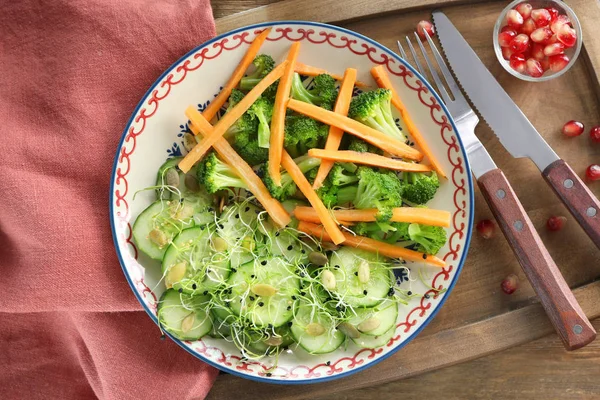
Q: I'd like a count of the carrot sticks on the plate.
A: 12